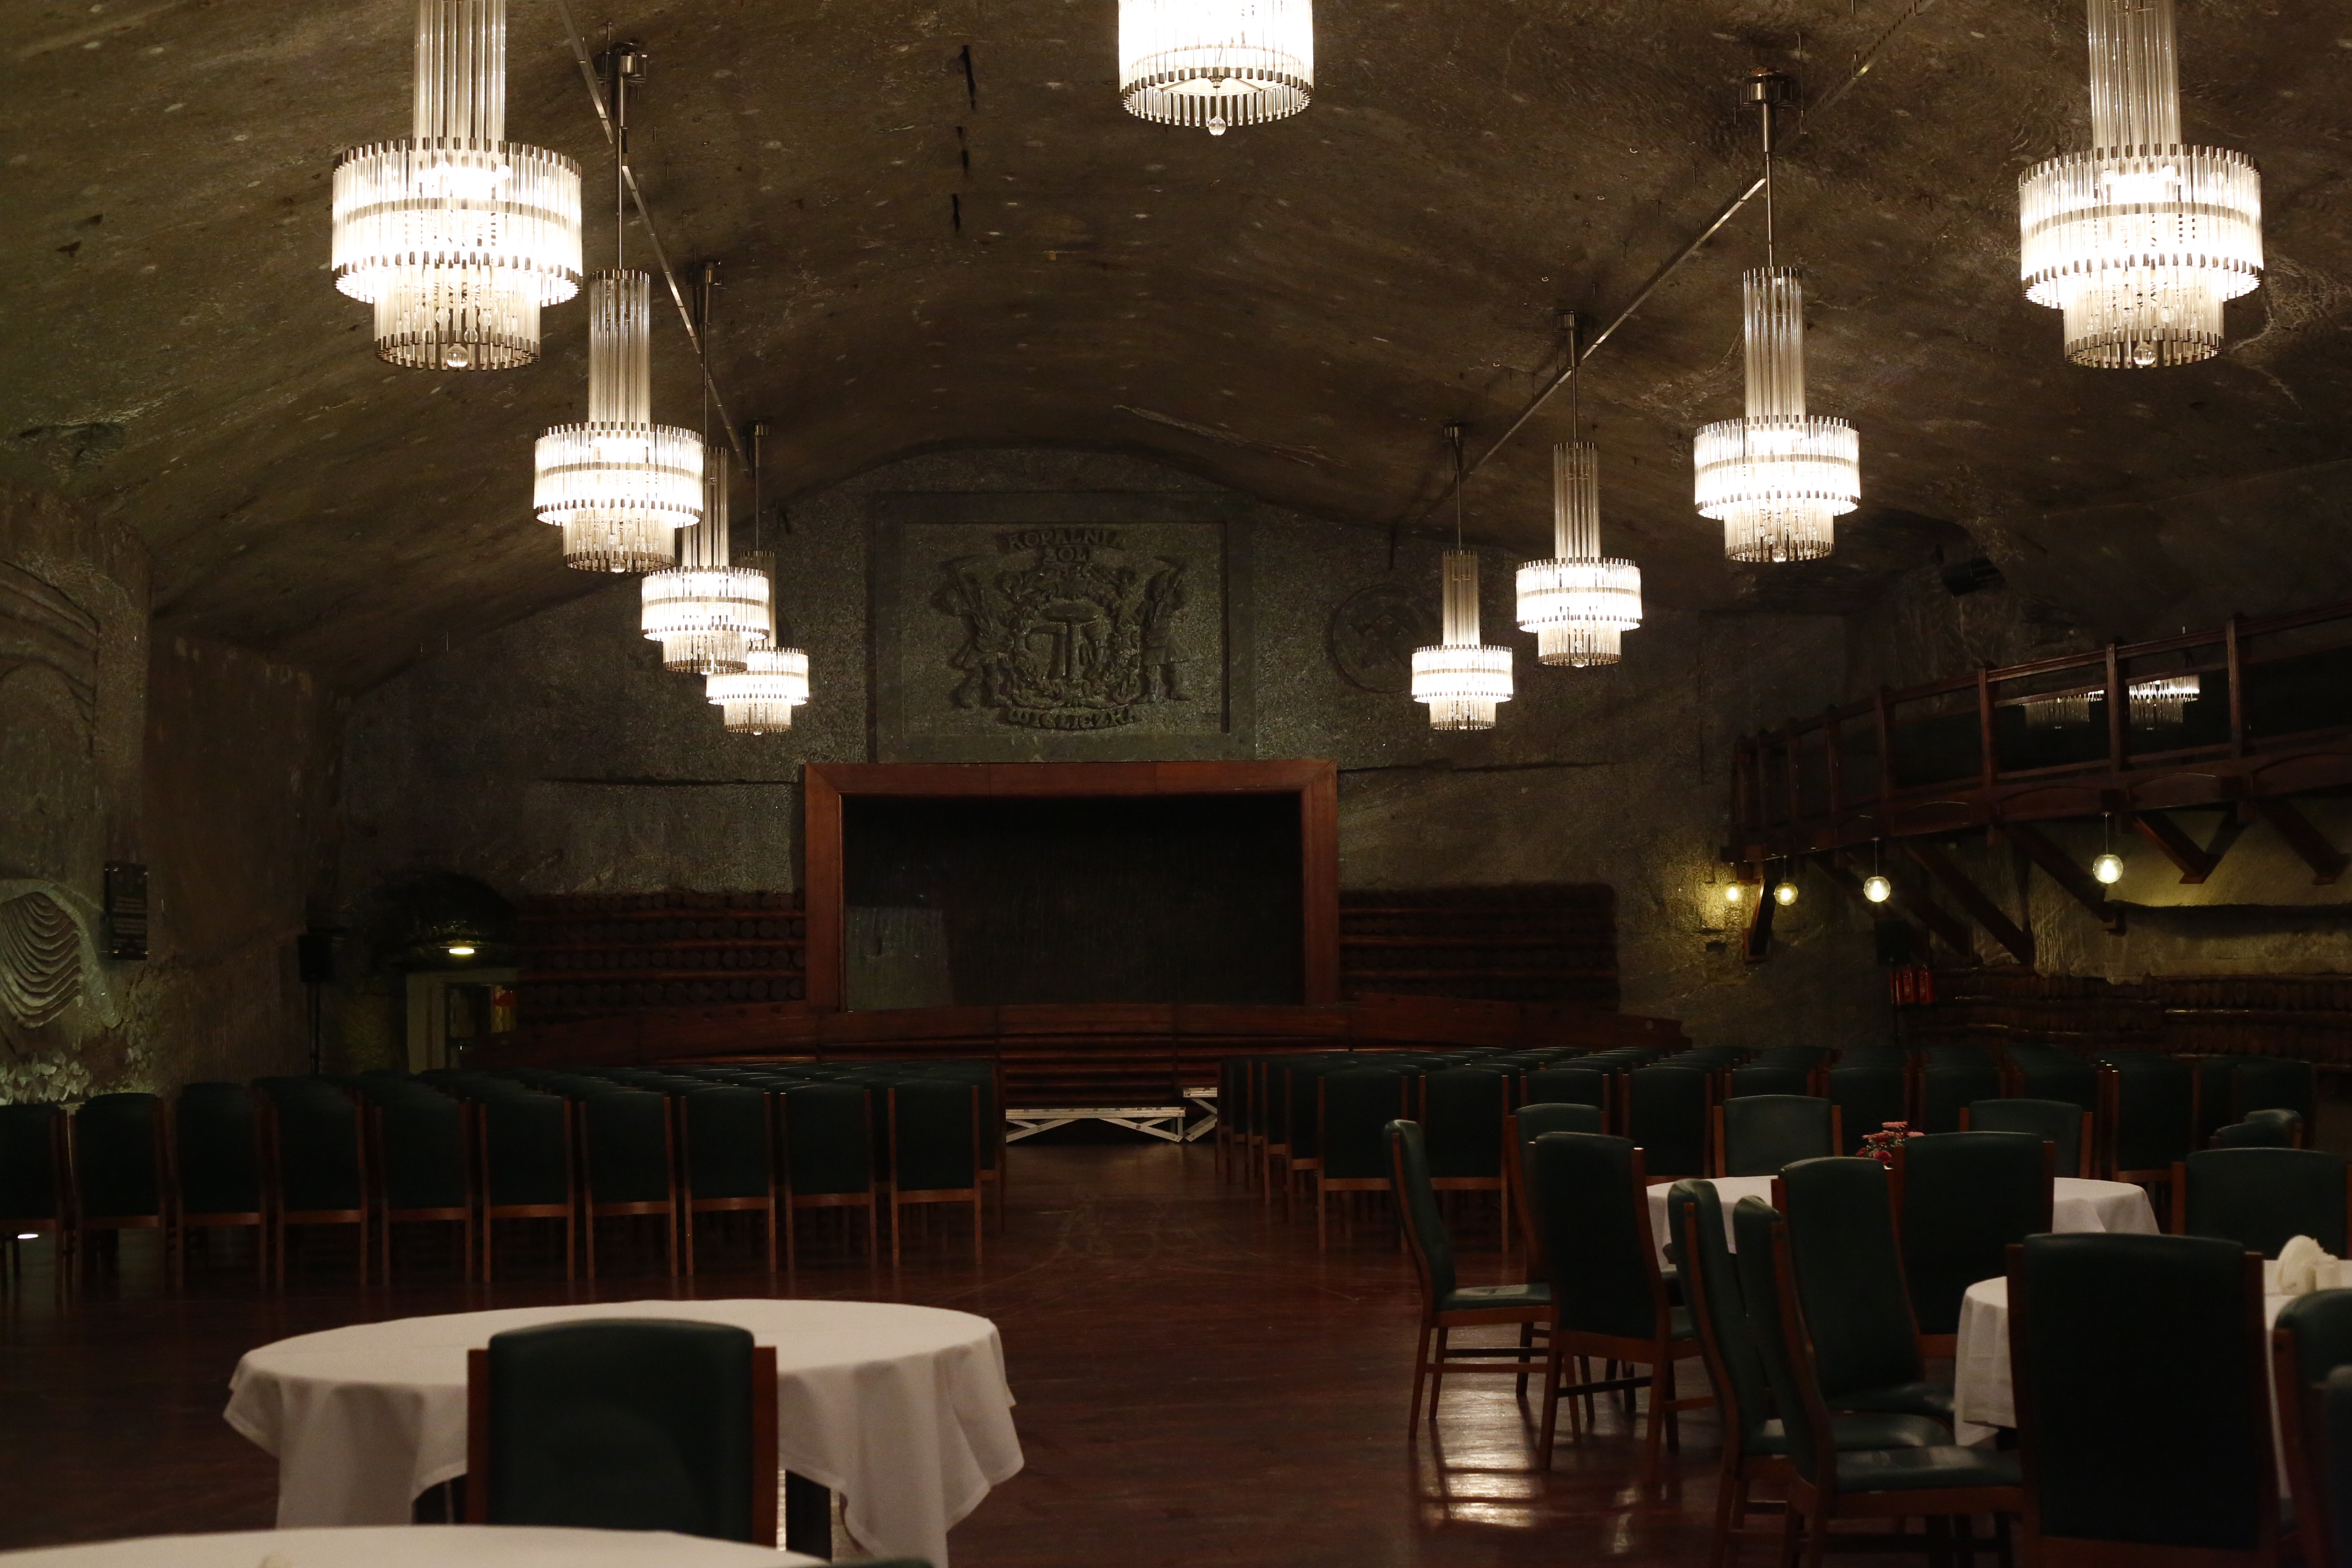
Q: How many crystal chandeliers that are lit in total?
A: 9